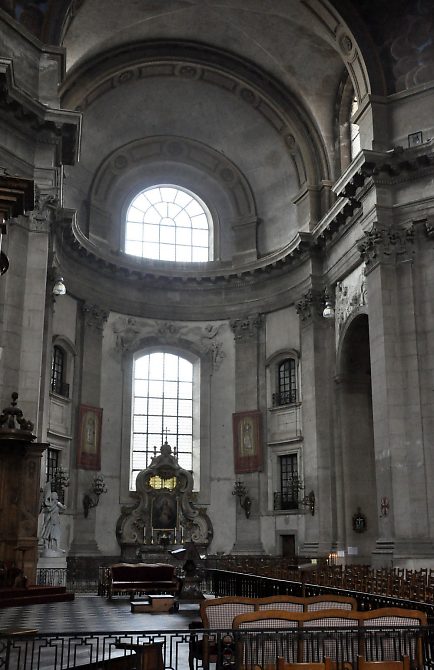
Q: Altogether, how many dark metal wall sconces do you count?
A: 4